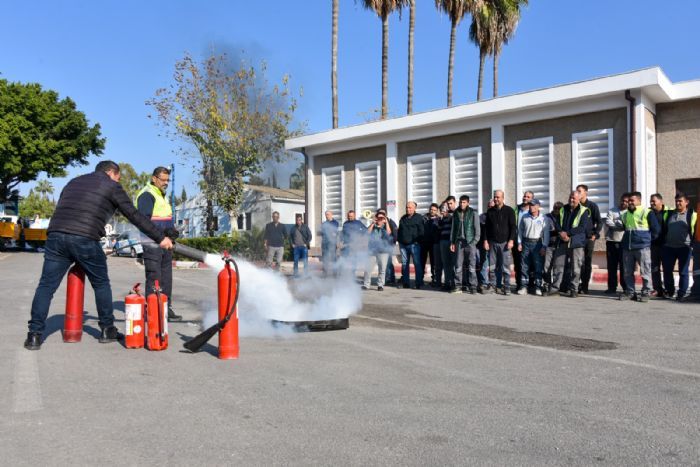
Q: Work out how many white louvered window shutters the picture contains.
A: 6